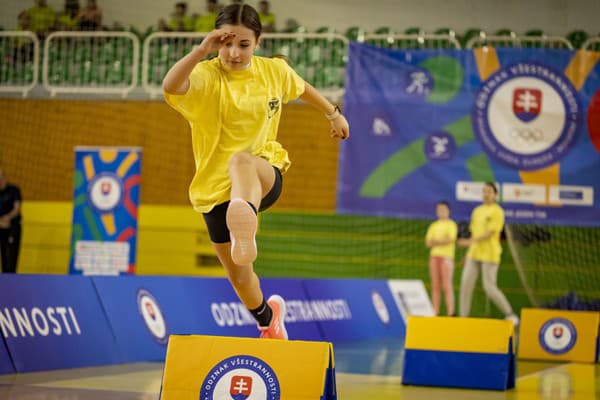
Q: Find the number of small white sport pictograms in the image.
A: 3